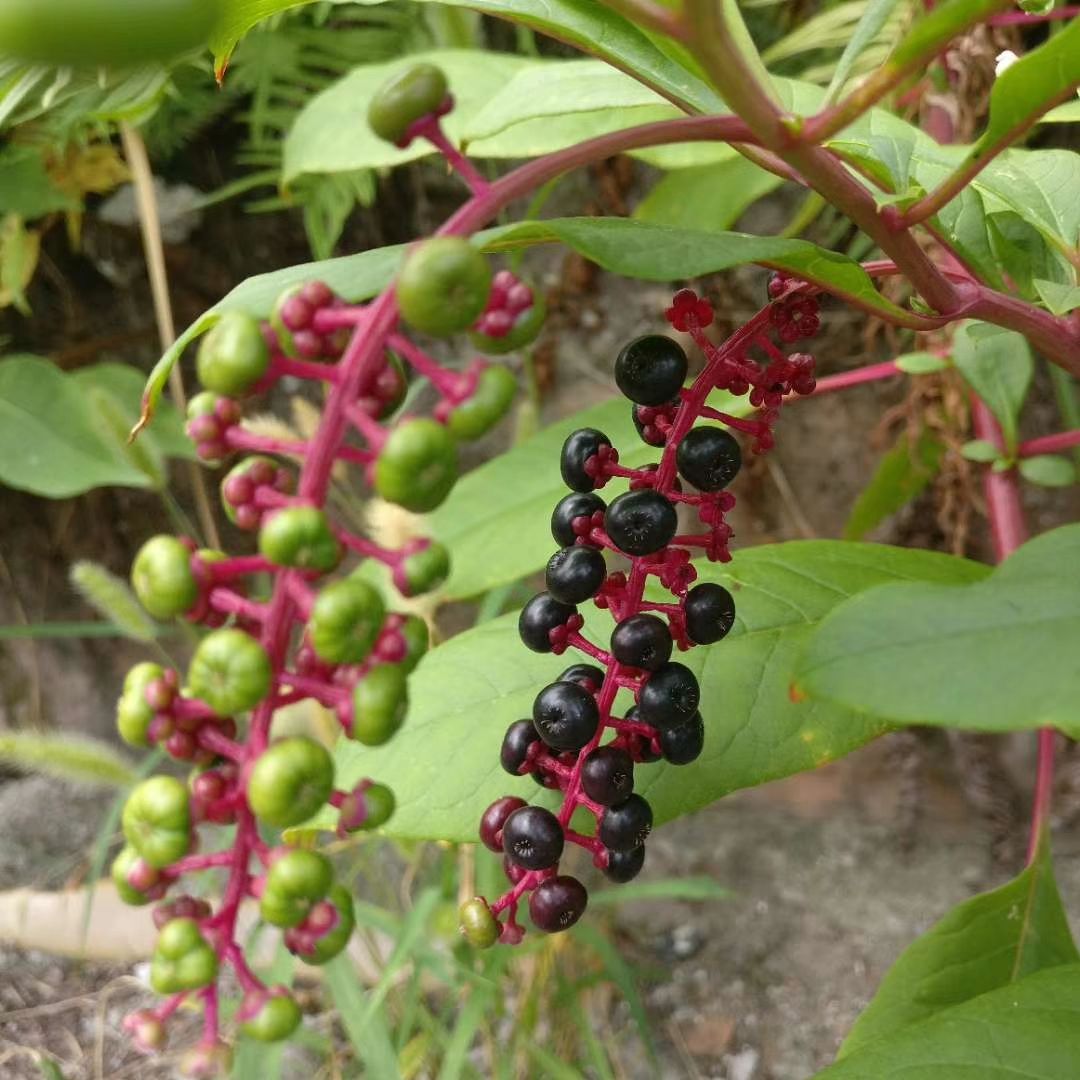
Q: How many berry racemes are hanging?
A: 2